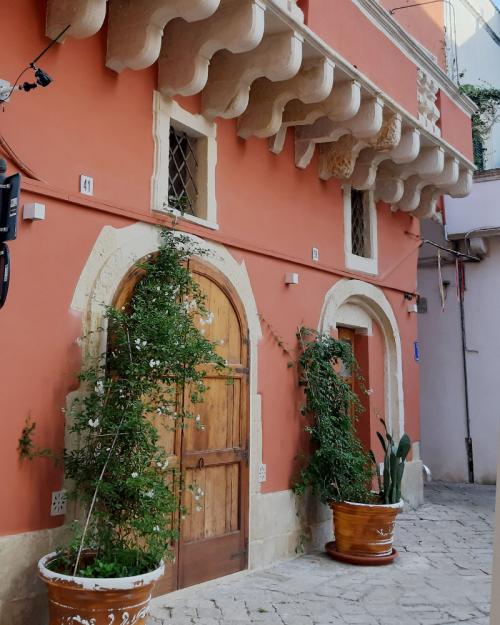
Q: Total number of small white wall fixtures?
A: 3